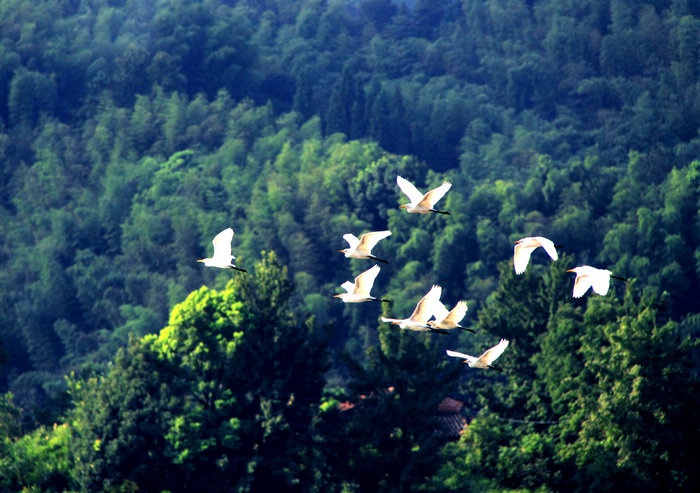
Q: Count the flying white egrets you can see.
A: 9